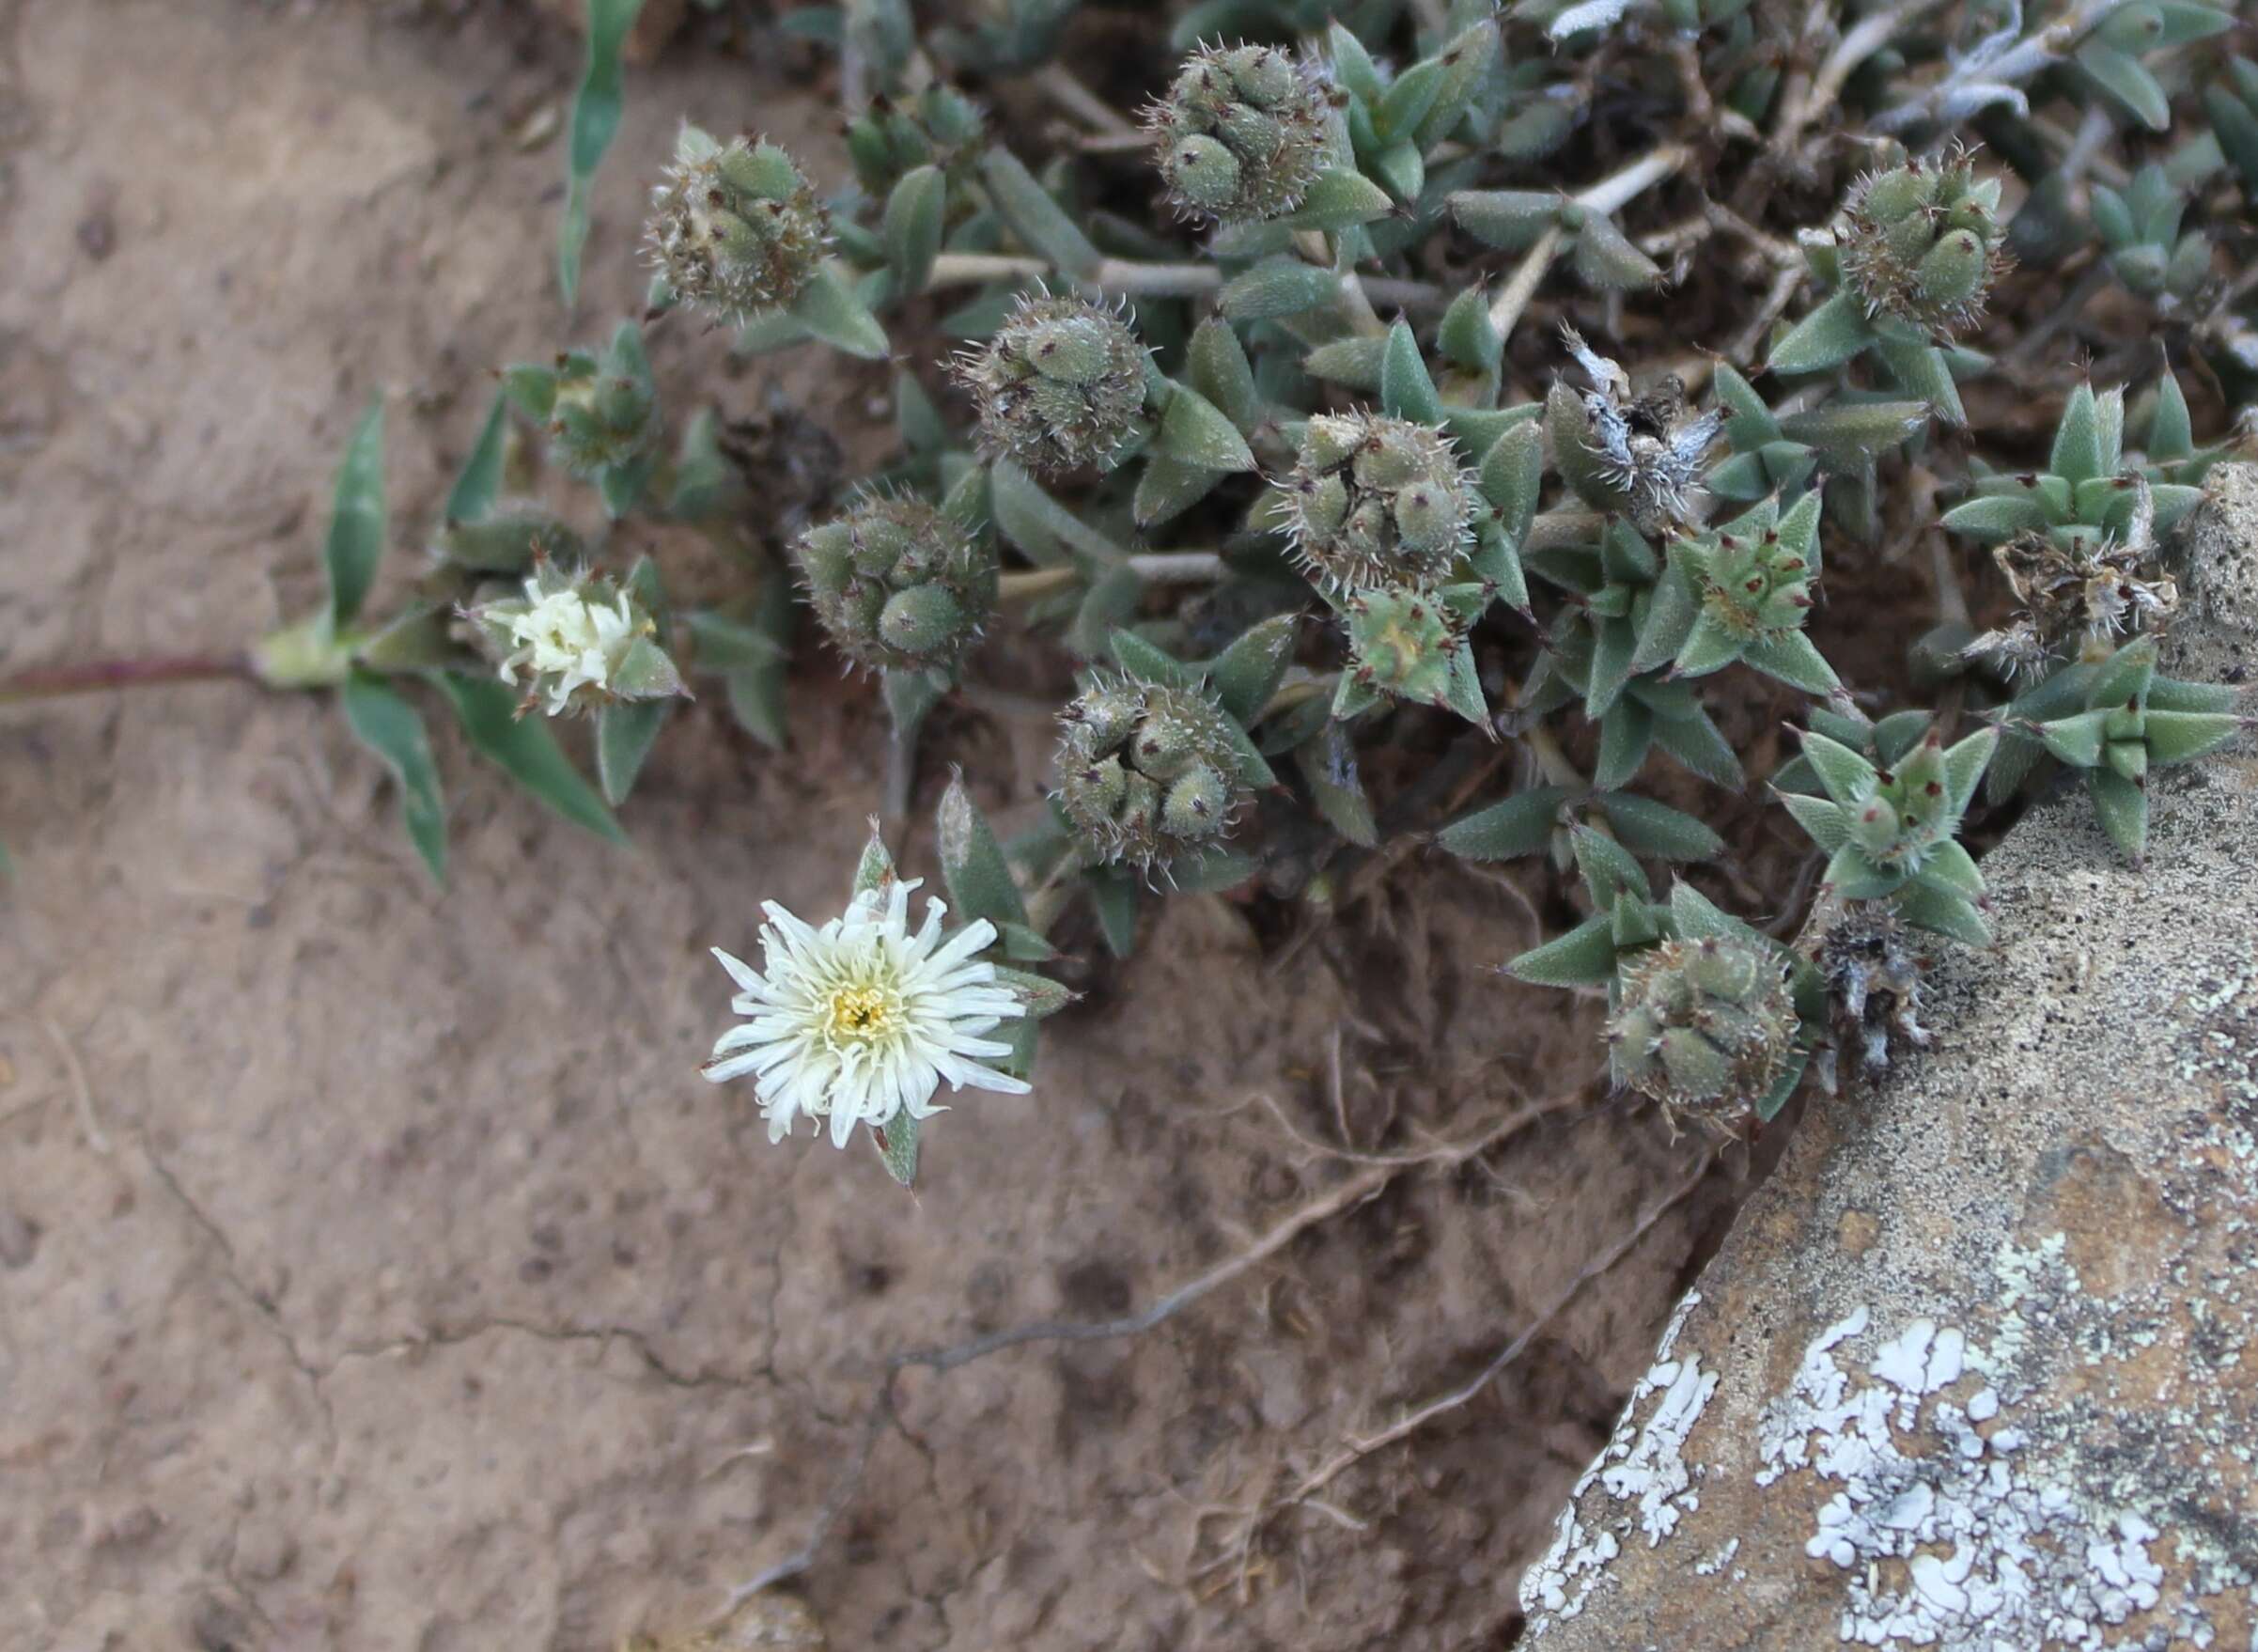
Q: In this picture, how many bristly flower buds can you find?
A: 8